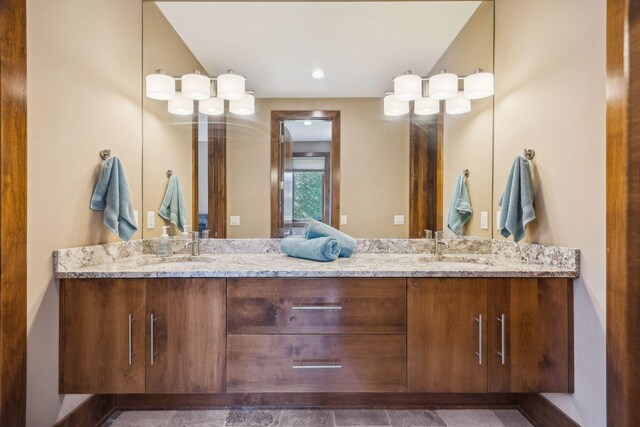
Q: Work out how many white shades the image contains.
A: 12